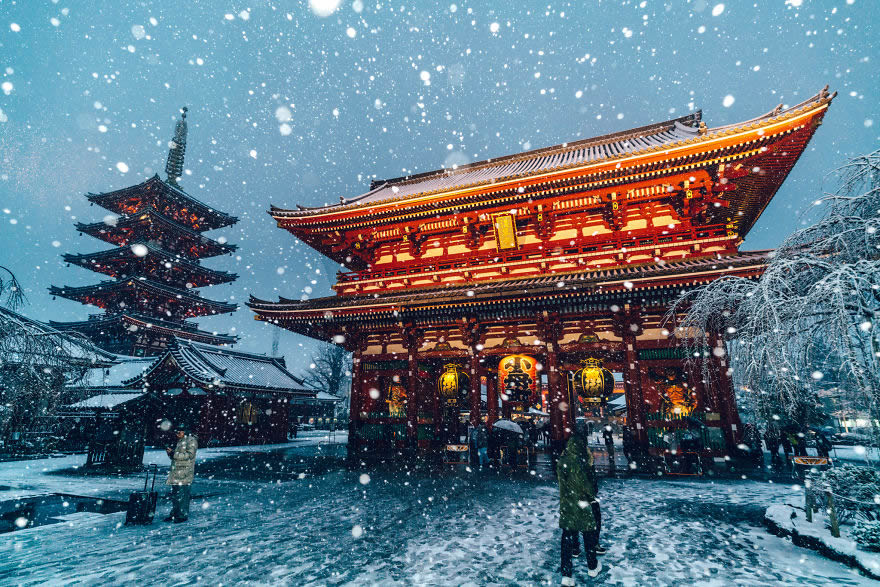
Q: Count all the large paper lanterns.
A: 3